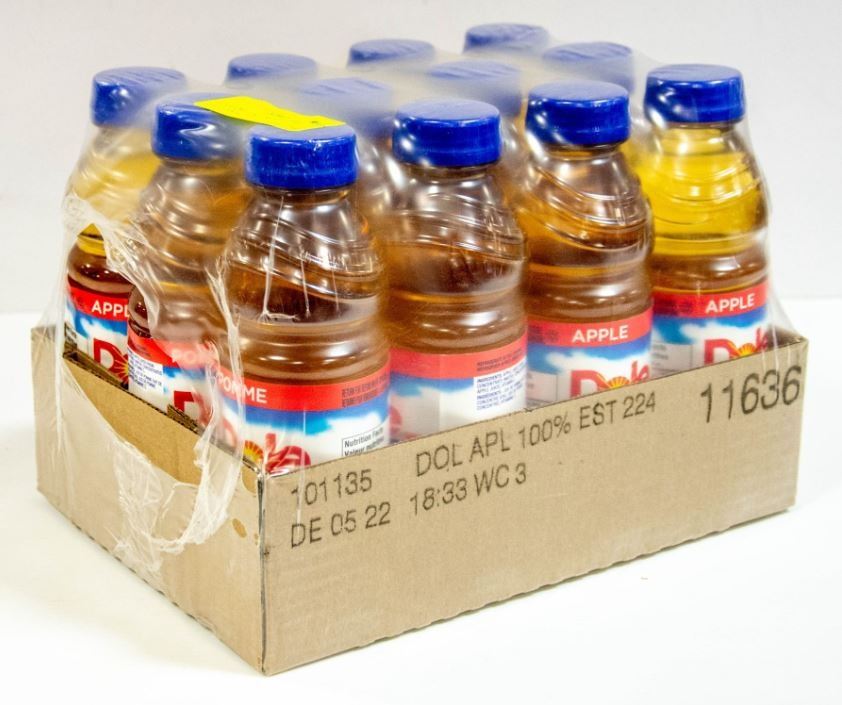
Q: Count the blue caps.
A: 12